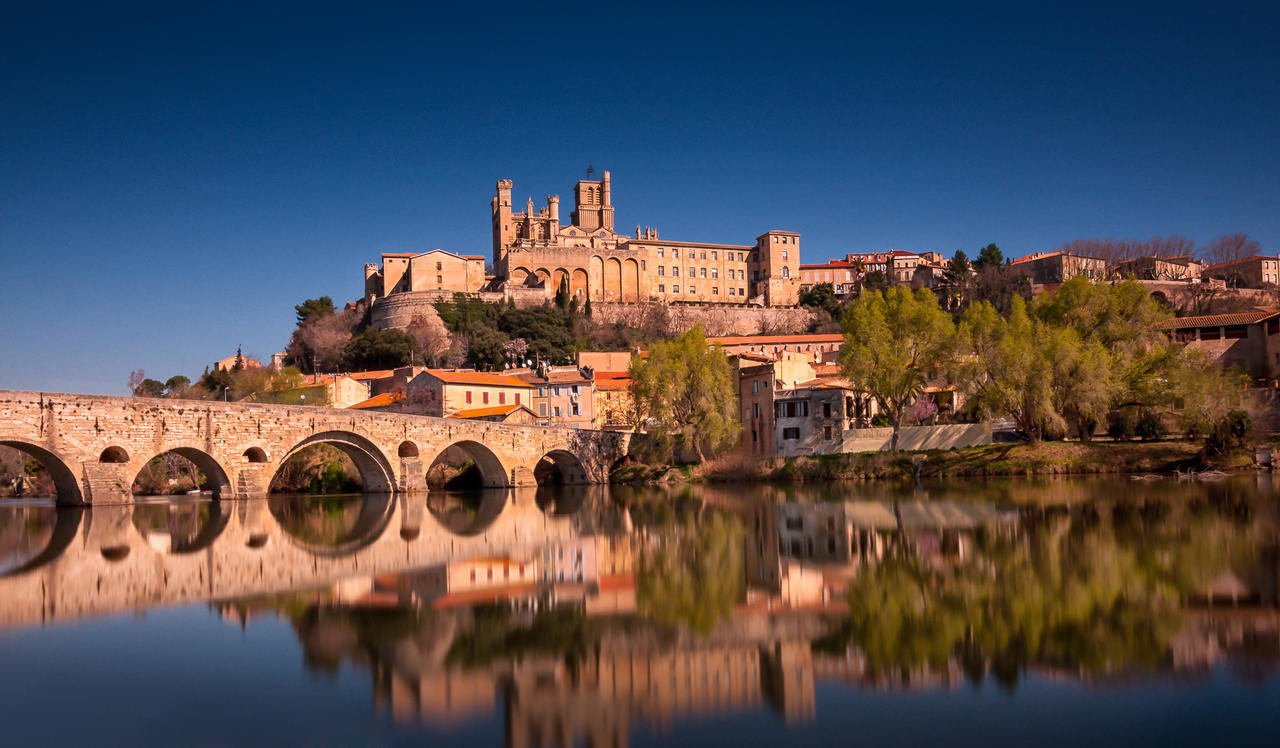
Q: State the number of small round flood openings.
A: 3